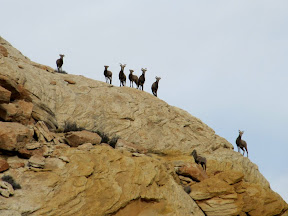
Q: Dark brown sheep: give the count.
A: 8